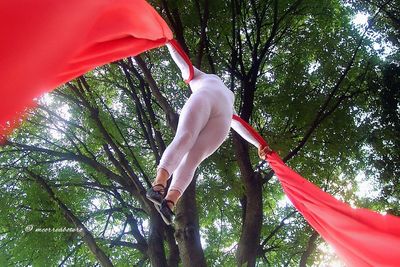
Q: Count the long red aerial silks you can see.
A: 2